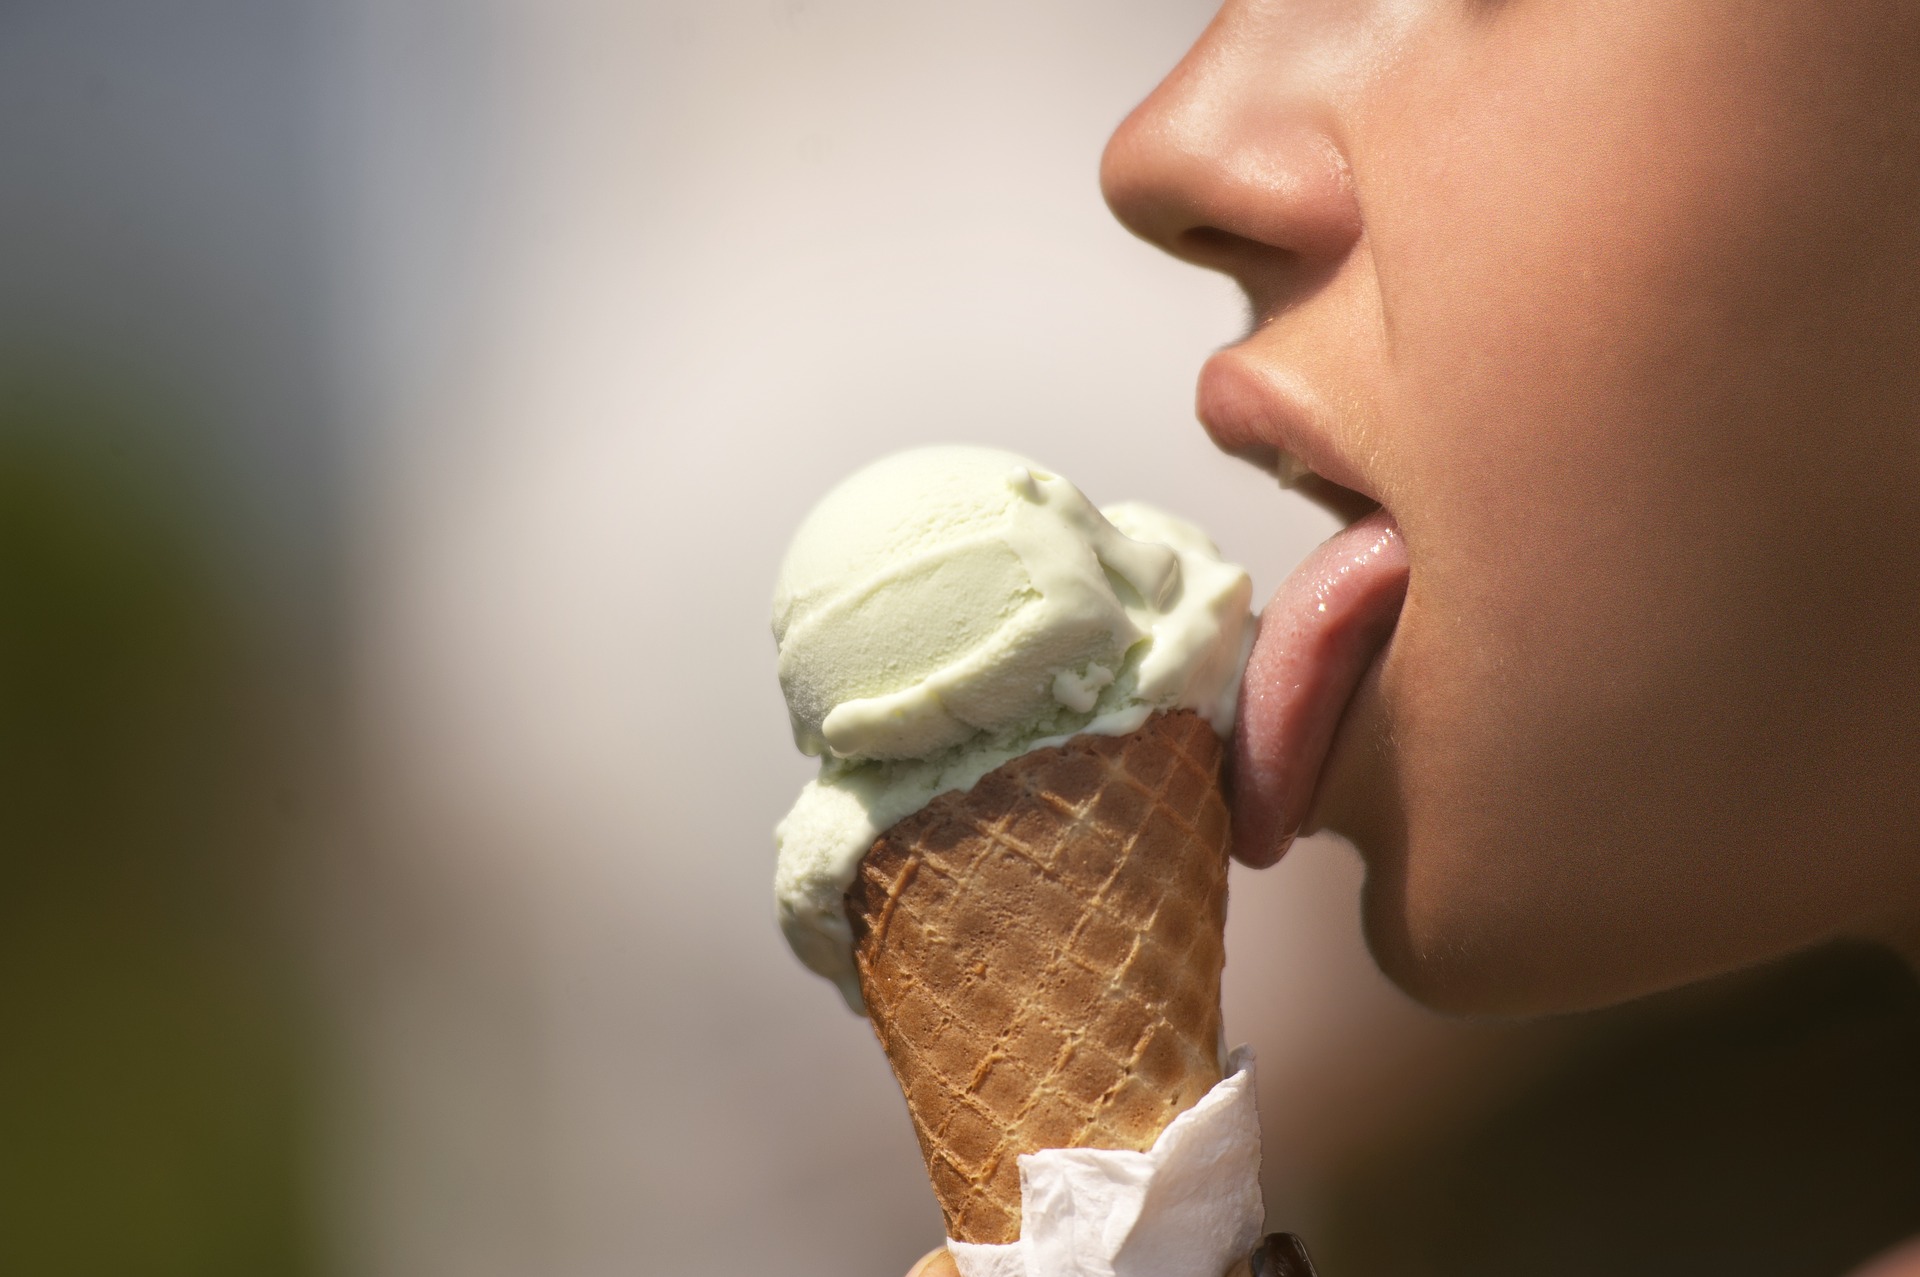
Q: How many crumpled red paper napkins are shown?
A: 0